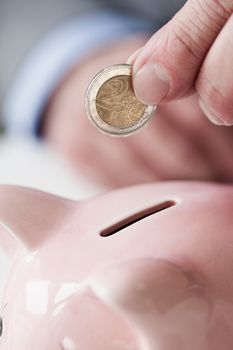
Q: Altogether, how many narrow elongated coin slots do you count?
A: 1